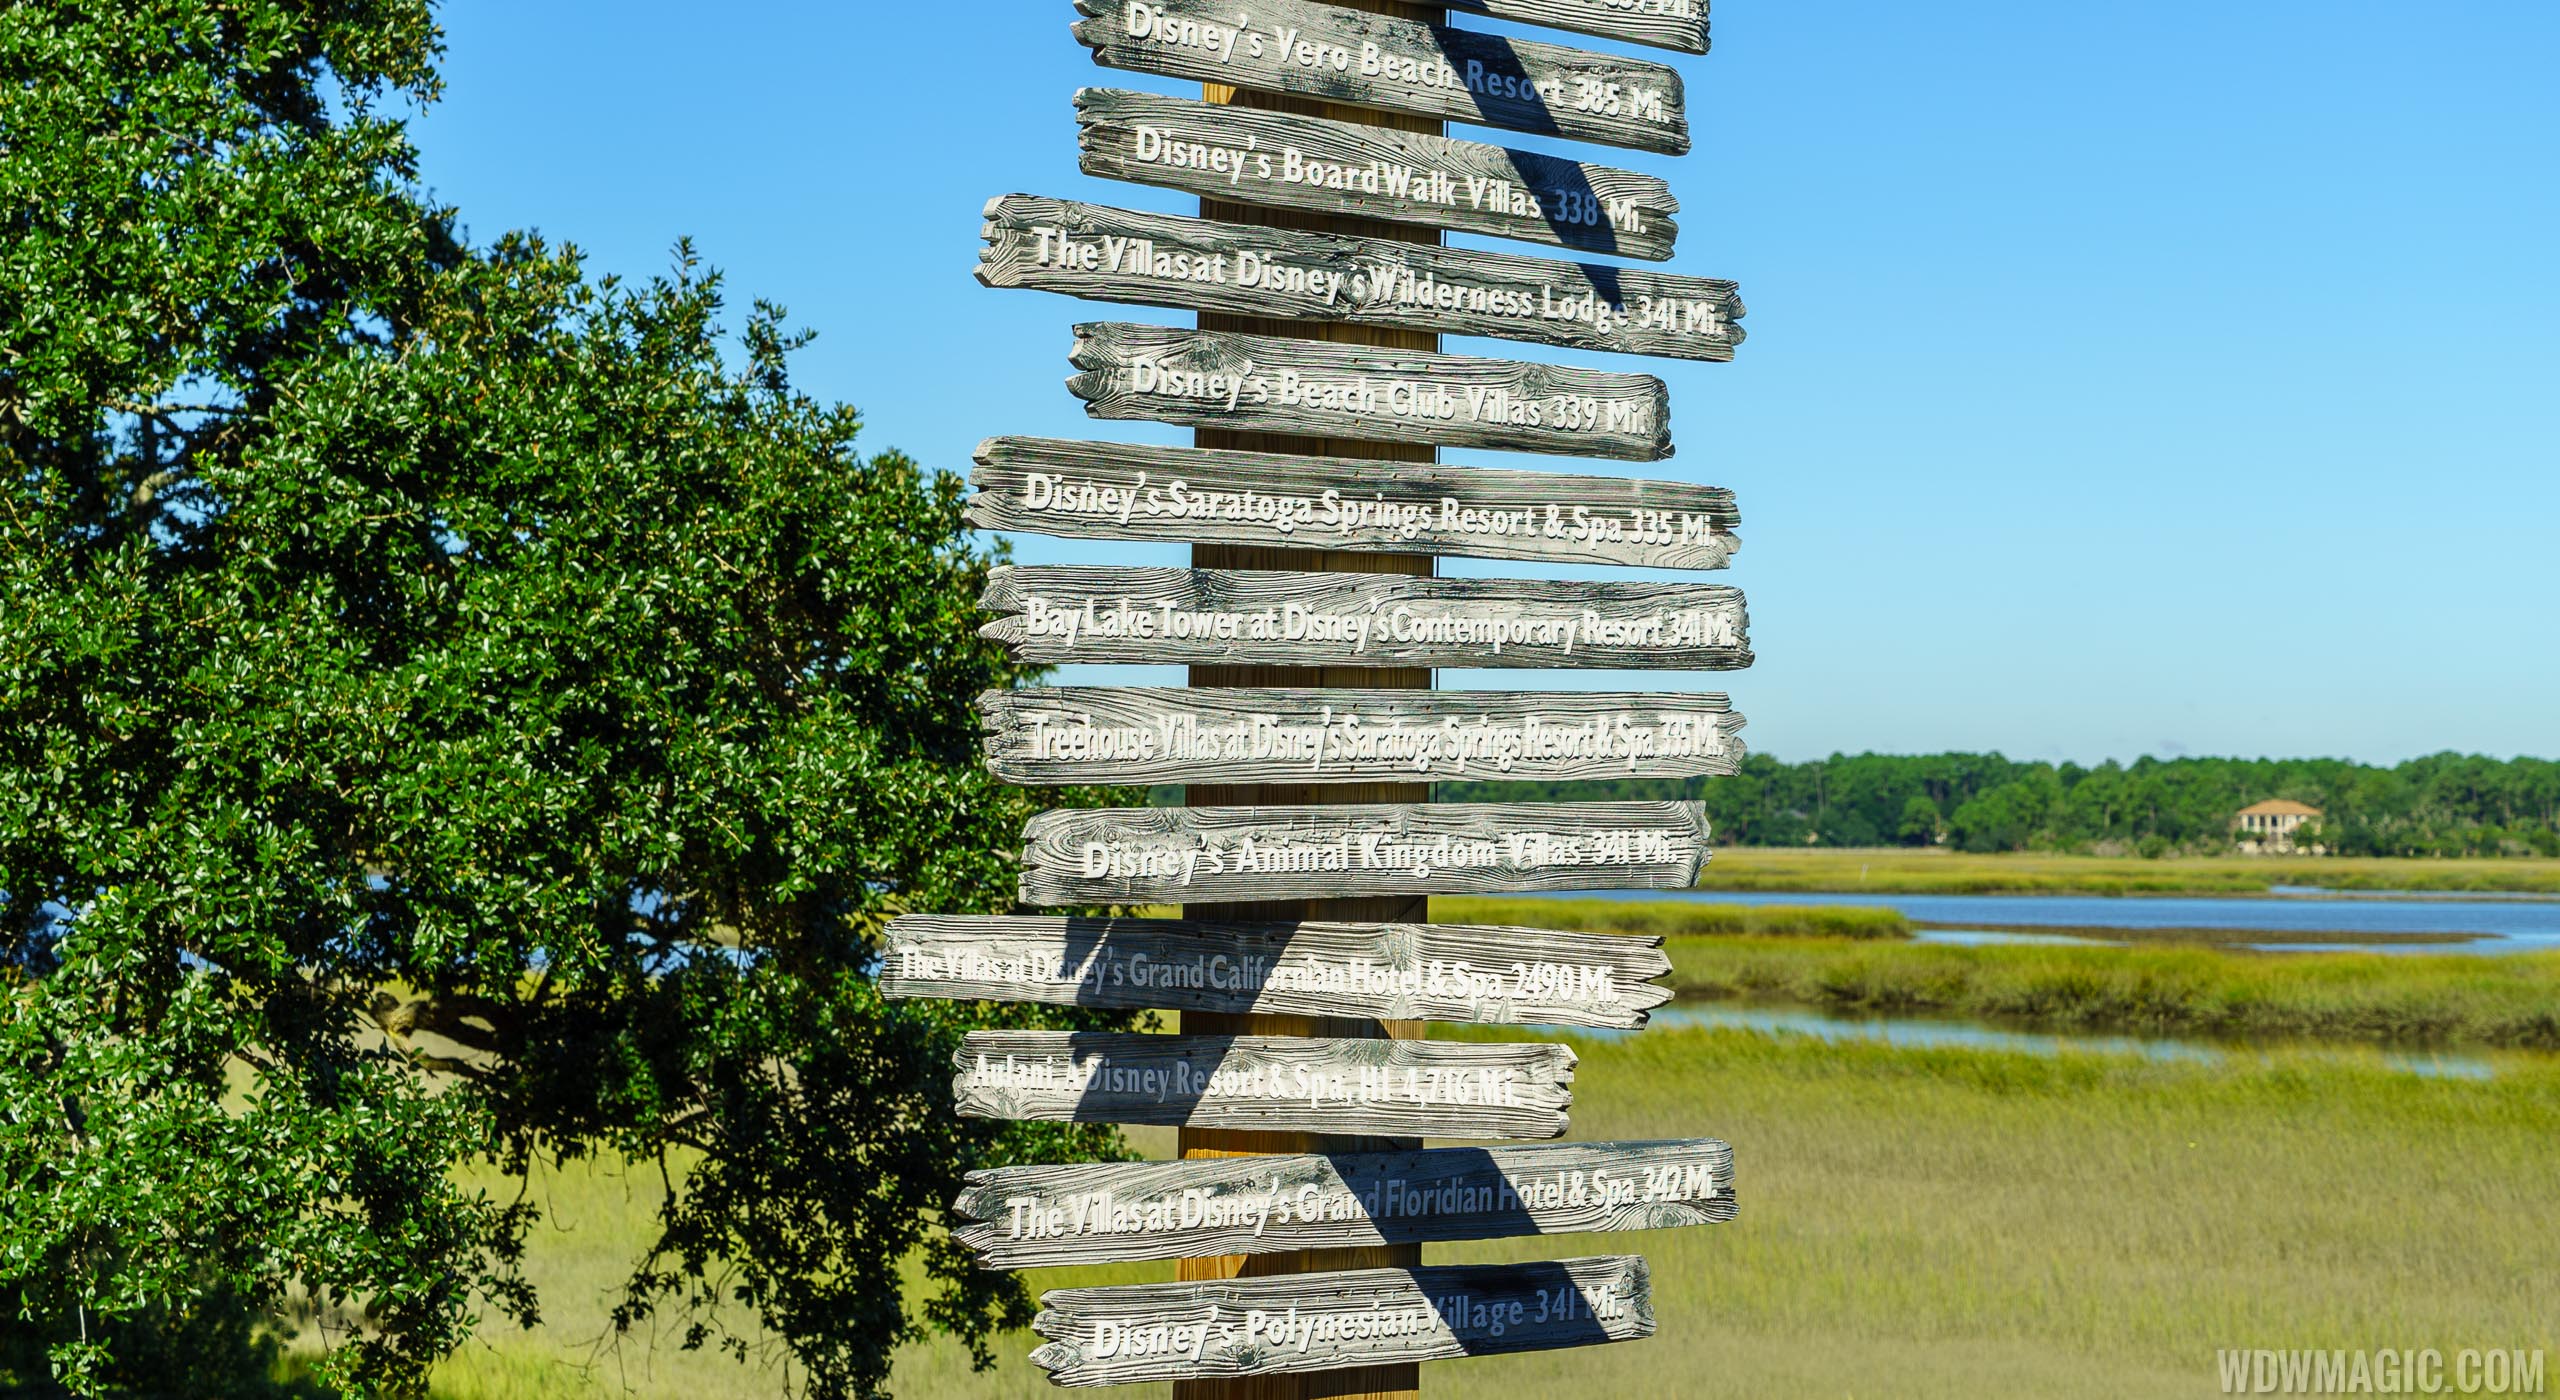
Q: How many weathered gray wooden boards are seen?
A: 13